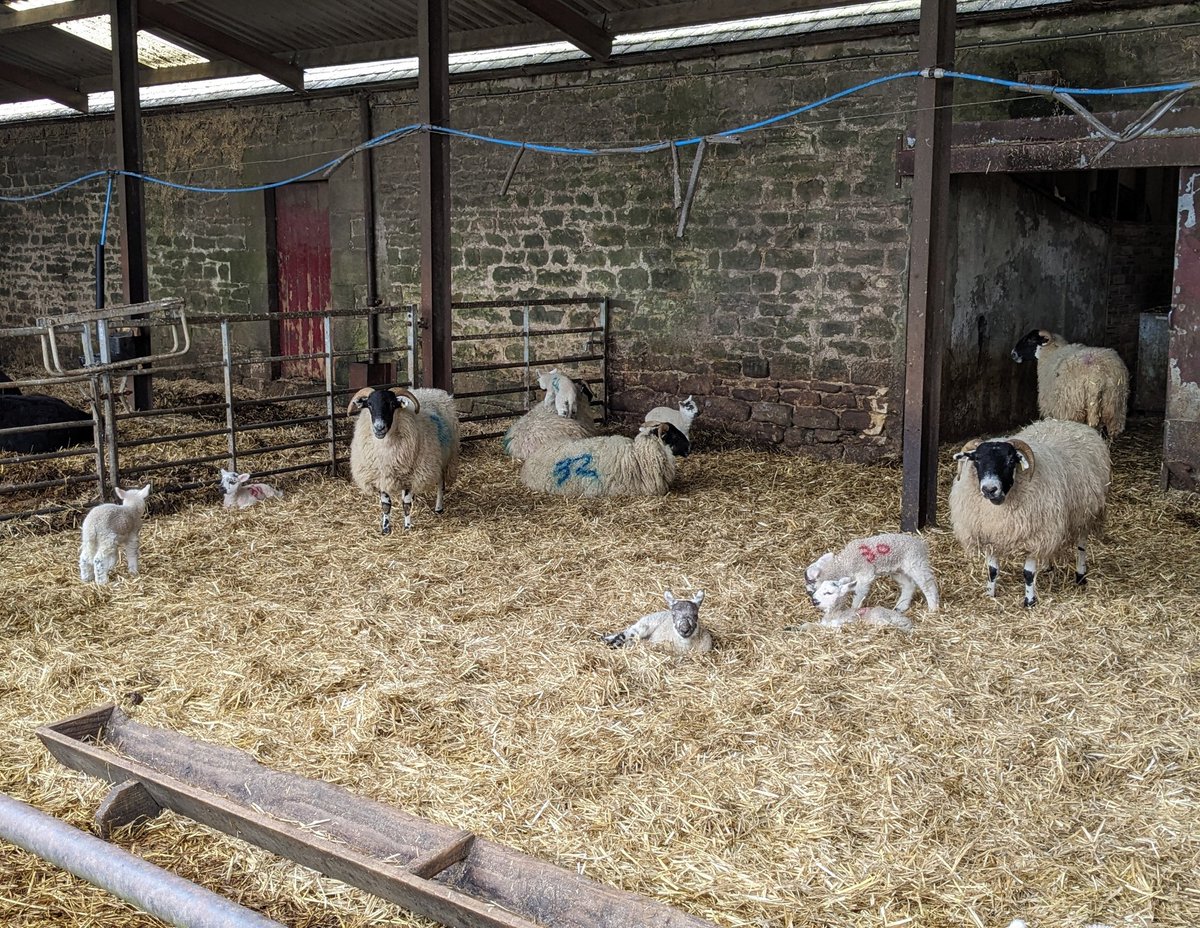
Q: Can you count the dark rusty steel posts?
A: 3